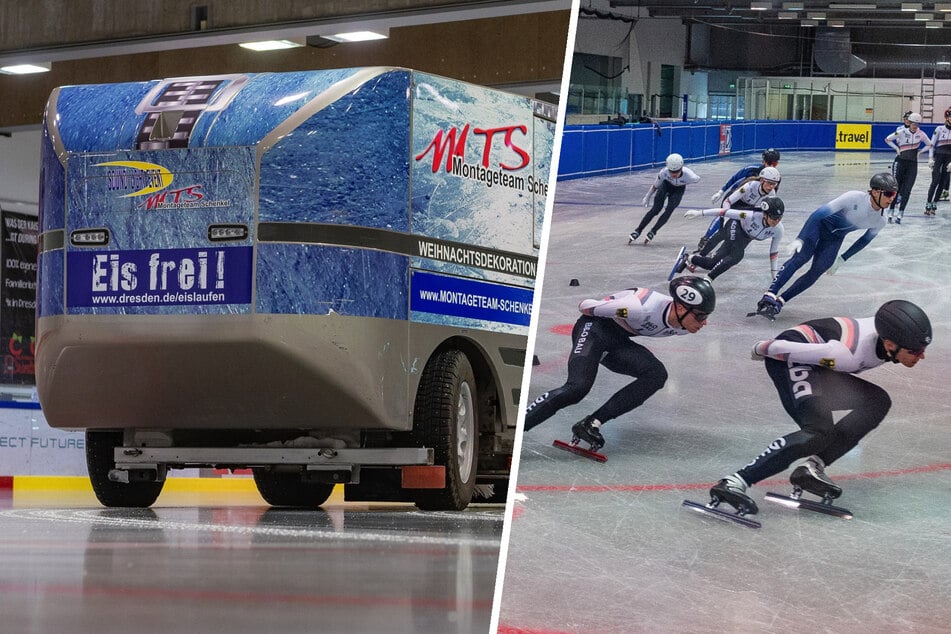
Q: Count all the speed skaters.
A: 10